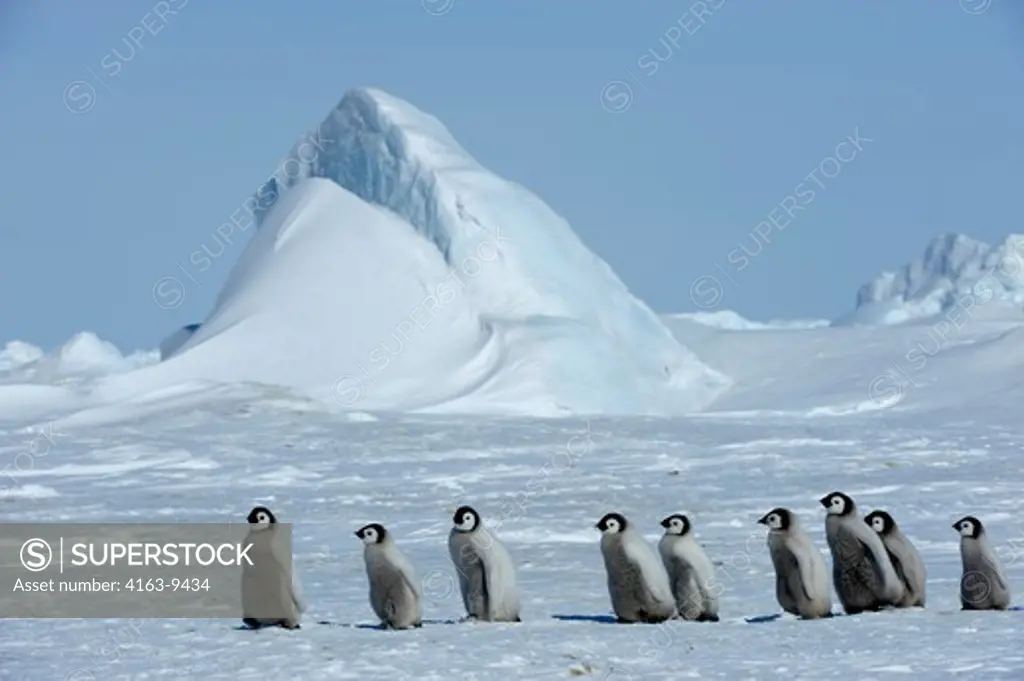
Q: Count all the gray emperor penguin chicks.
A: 9